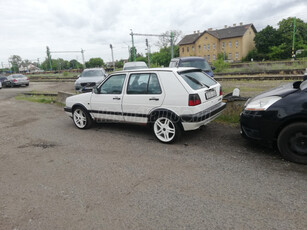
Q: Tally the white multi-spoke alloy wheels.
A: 2